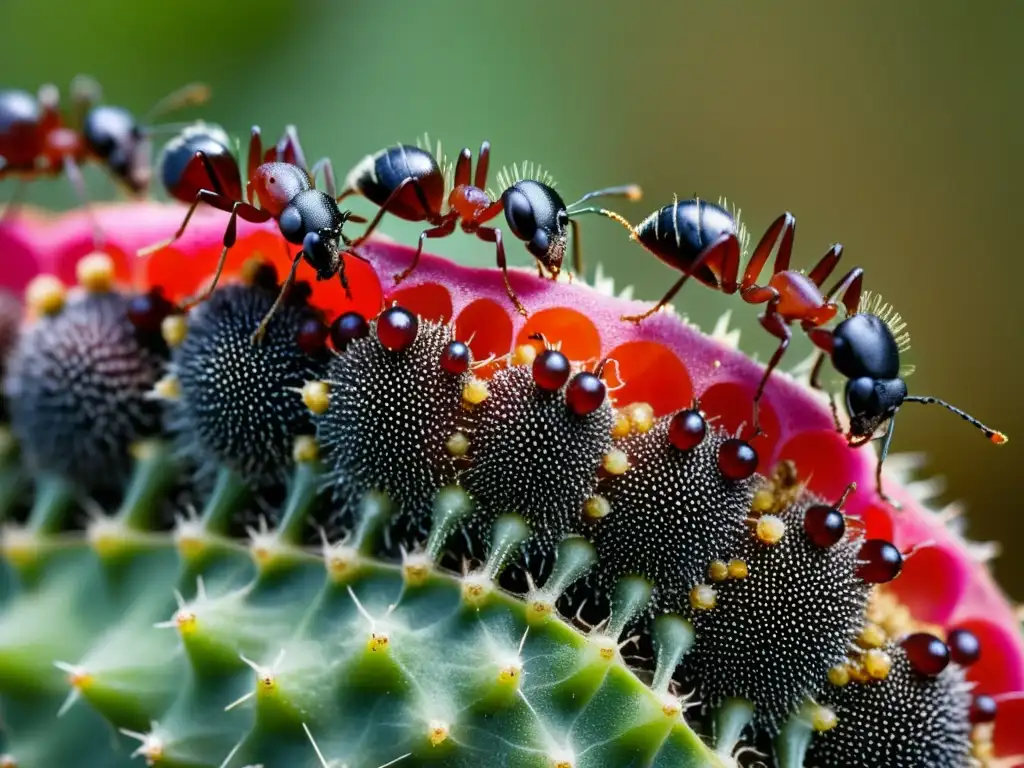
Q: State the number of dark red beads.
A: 14